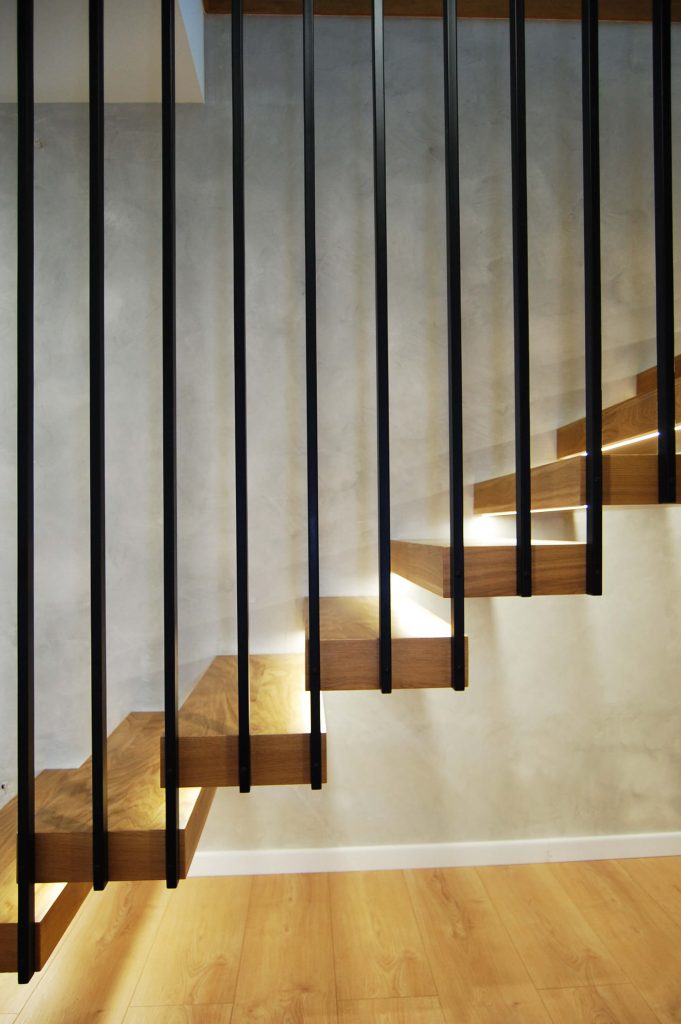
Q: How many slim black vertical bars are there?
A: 10